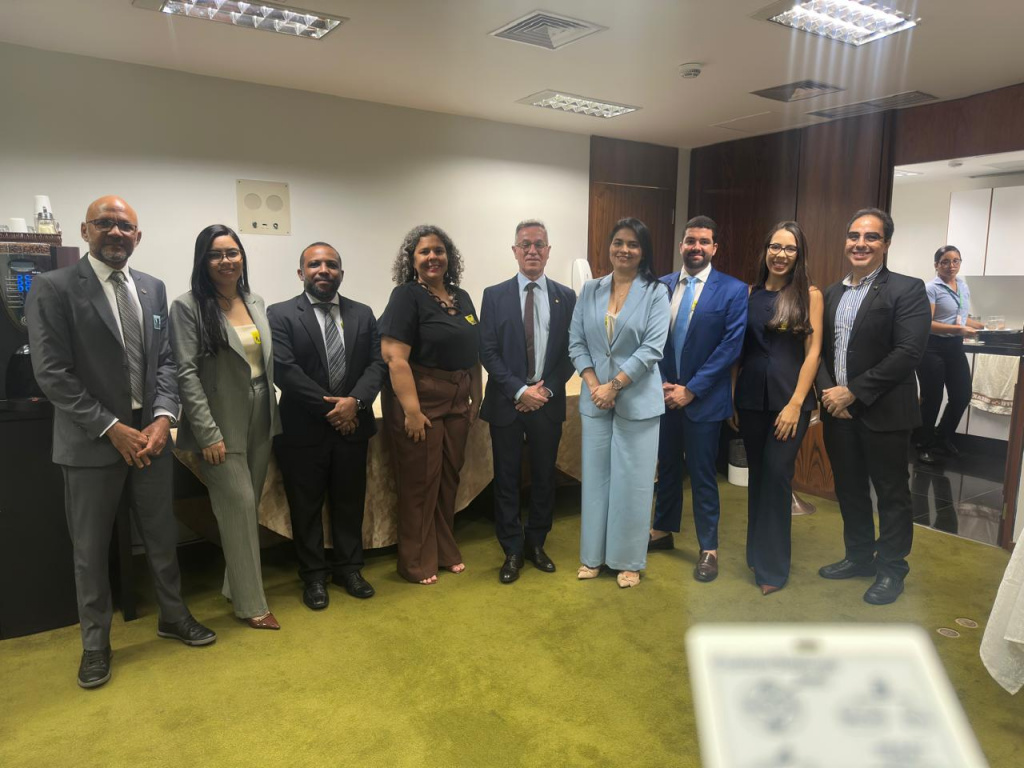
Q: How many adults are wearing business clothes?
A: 9